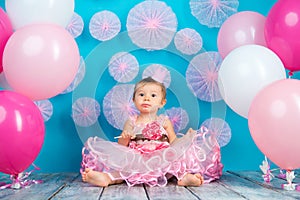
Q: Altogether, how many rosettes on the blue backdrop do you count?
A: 14